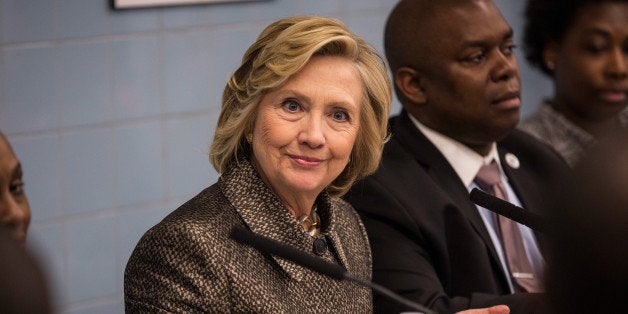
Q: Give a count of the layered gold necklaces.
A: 1